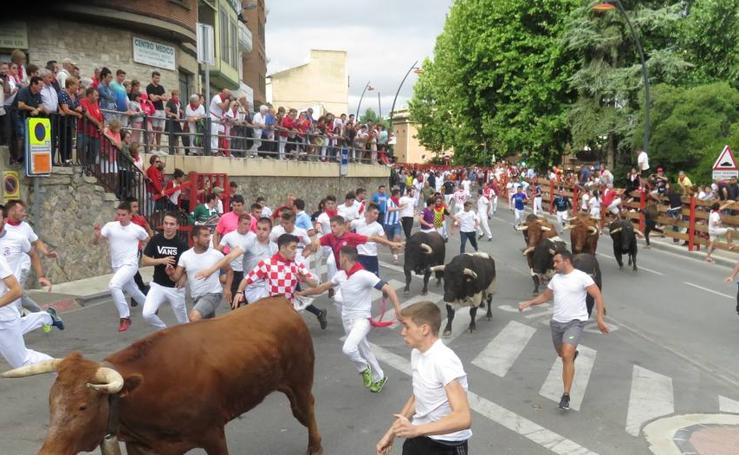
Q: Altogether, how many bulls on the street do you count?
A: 8